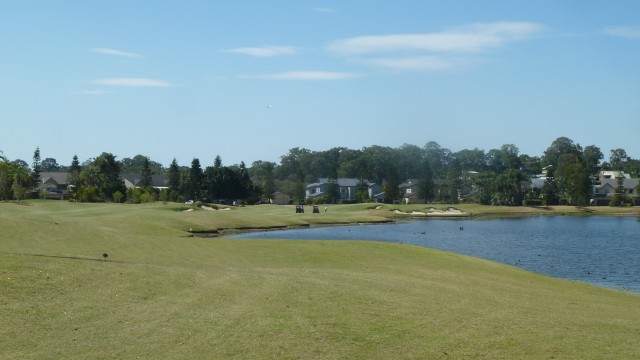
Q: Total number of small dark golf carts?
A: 2